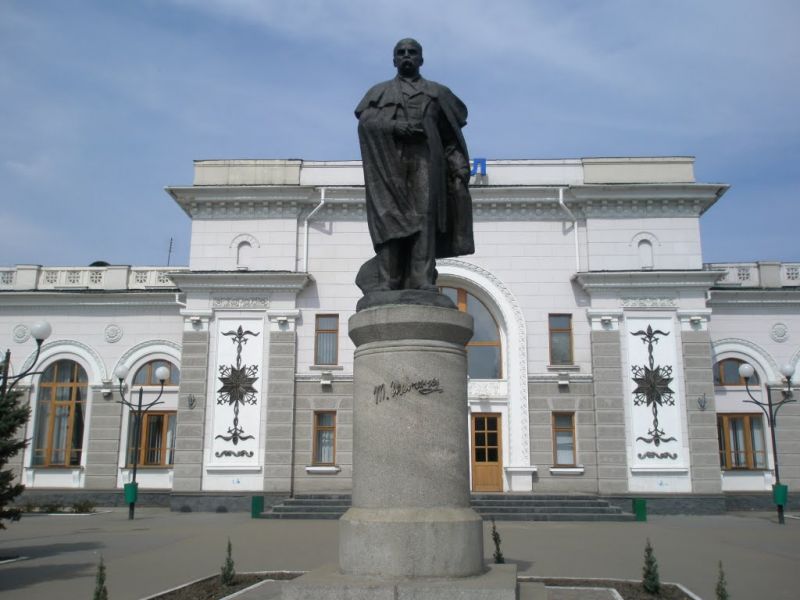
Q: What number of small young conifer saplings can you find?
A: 5